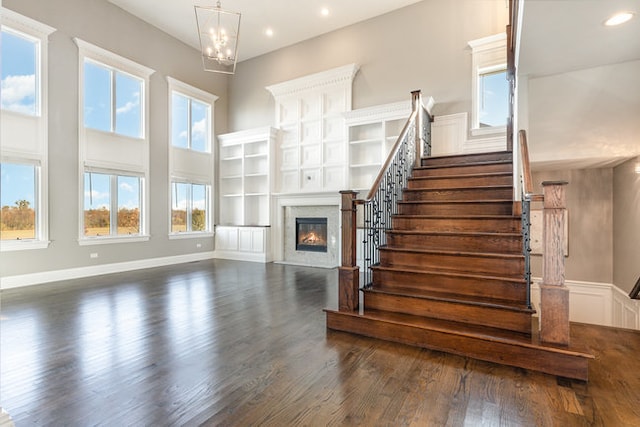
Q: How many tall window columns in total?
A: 3